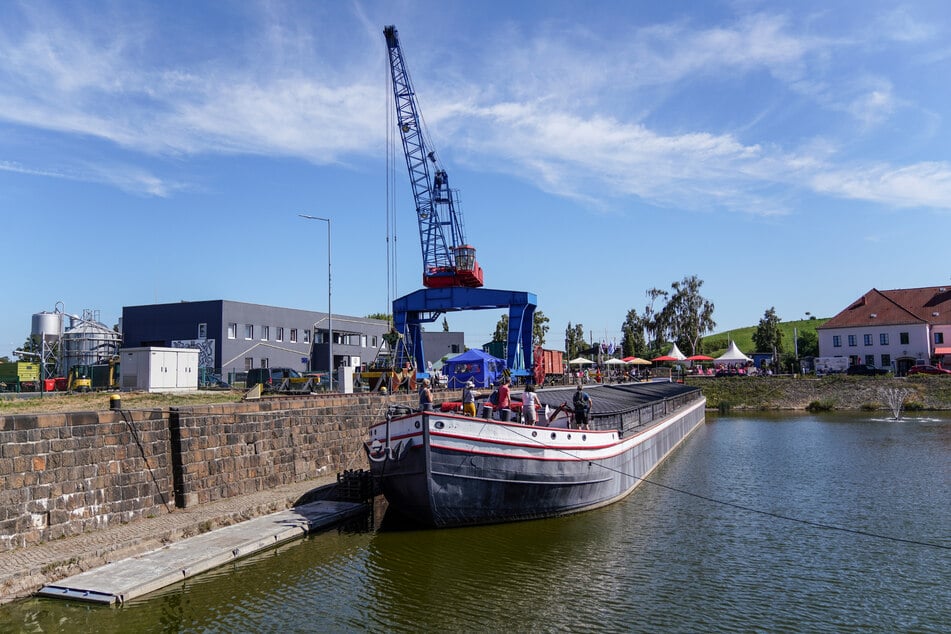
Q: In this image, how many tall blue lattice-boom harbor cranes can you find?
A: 1